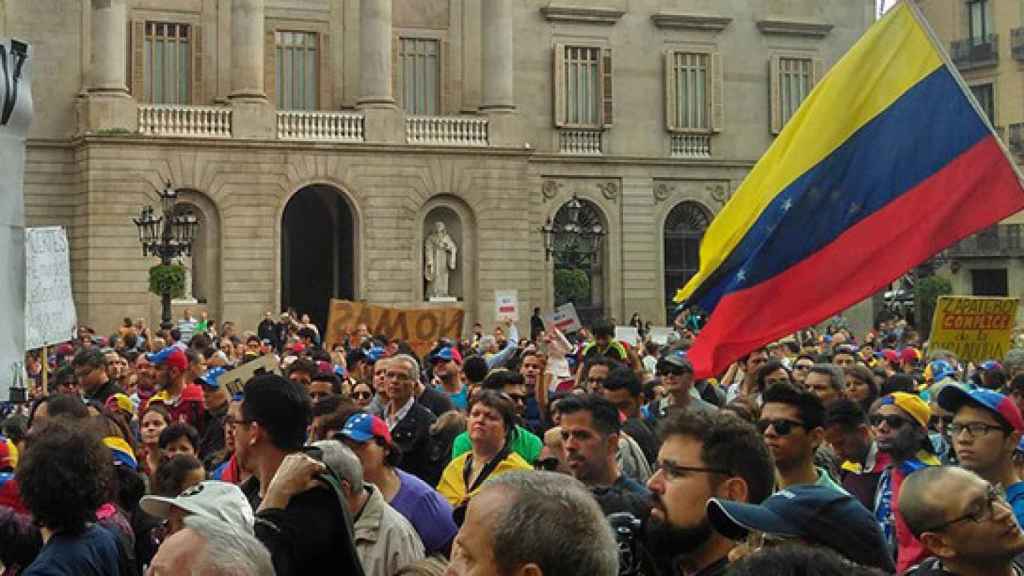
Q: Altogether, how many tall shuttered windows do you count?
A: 6